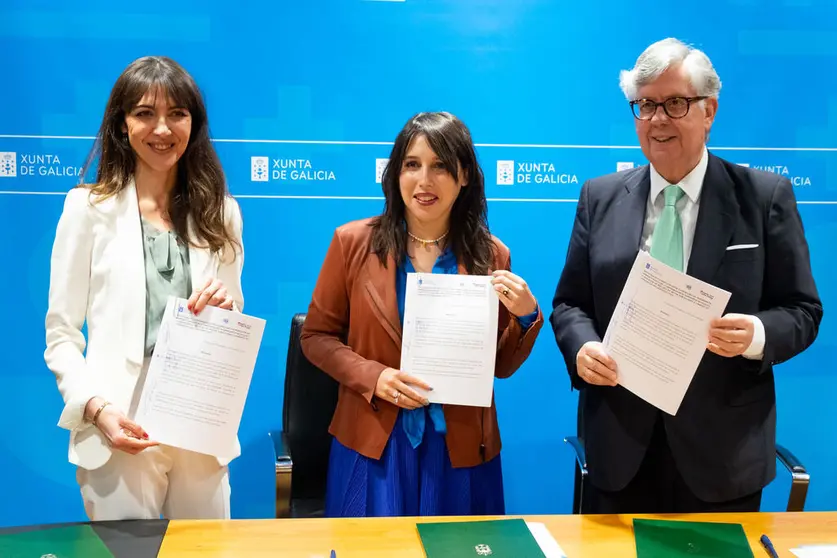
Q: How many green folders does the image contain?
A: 3